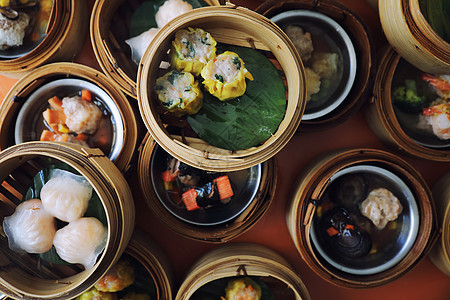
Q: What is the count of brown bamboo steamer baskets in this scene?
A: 13